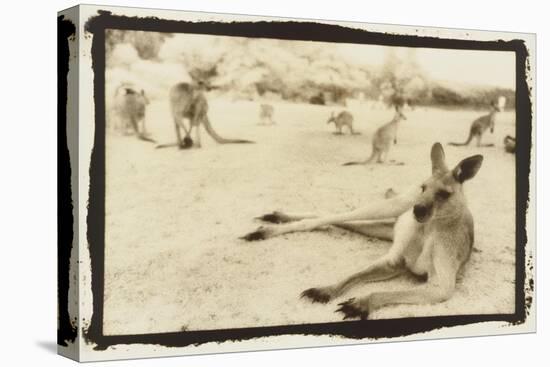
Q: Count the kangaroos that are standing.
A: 6